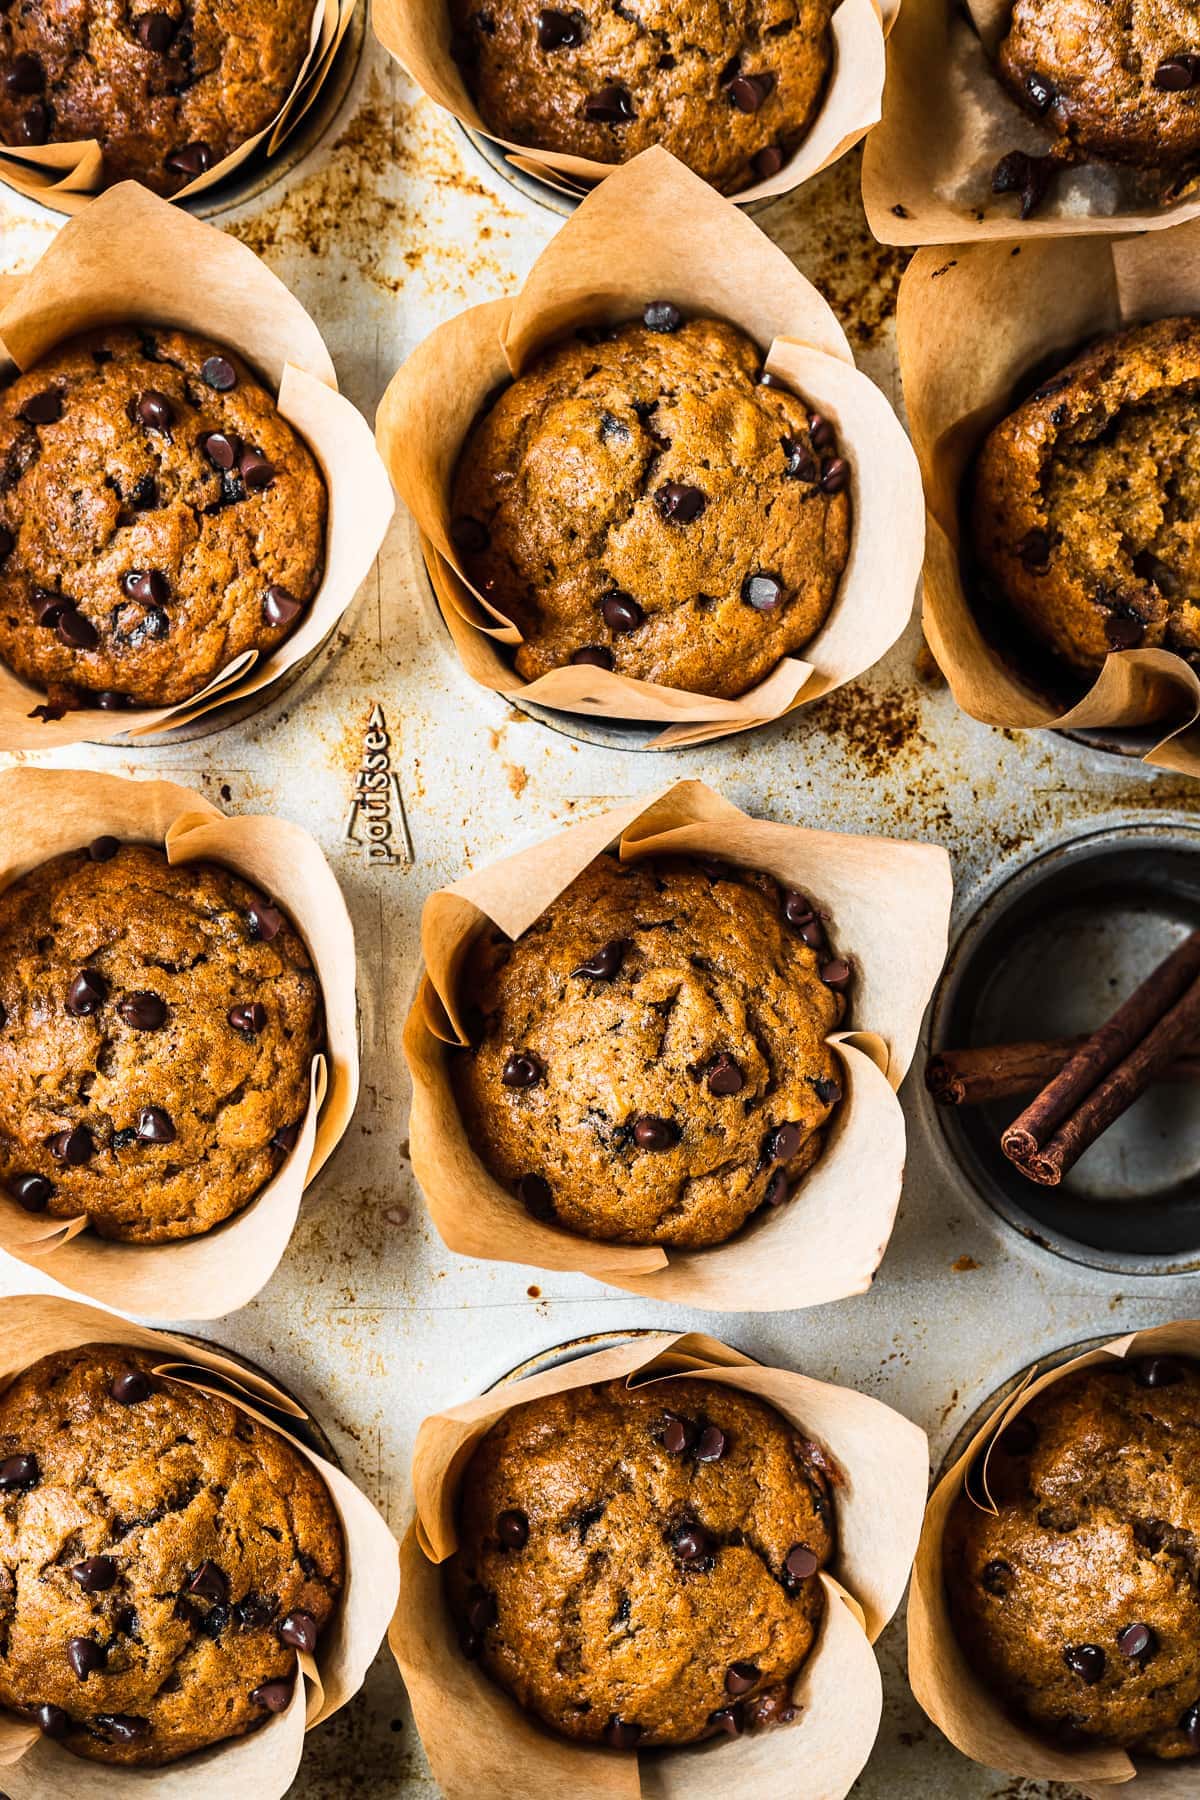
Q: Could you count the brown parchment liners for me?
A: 11